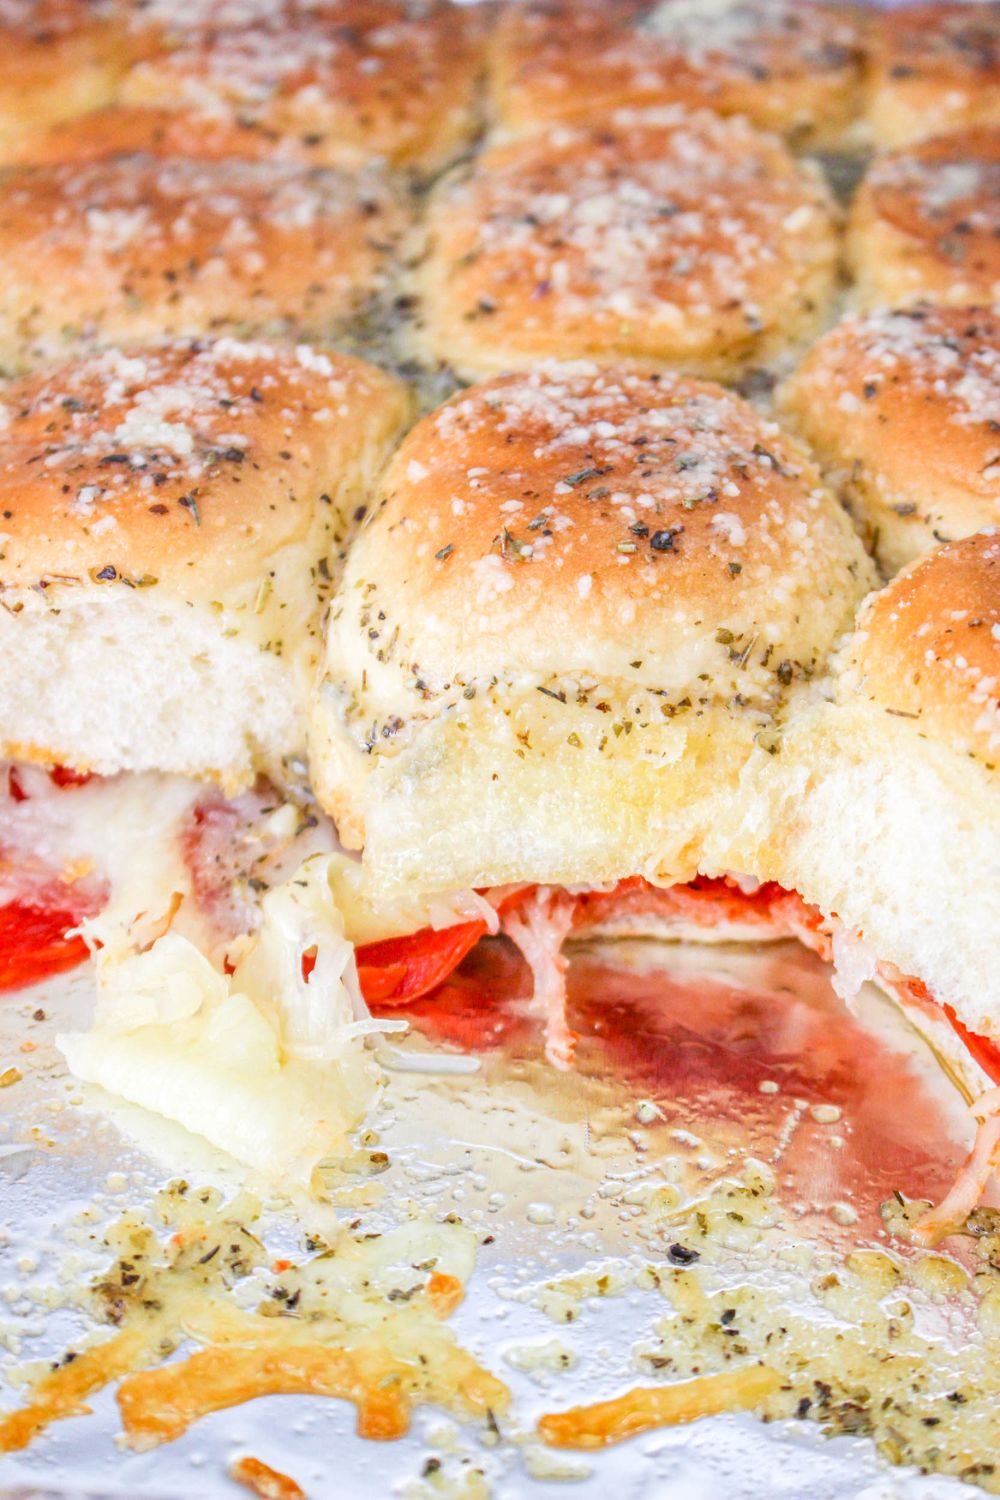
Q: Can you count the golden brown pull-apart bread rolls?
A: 11